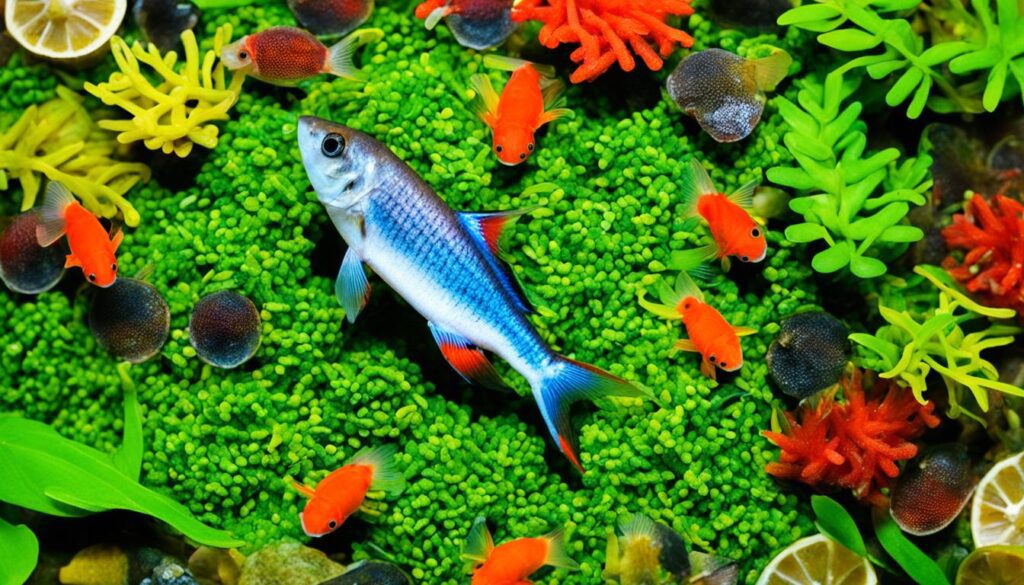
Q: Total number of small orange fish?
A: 6